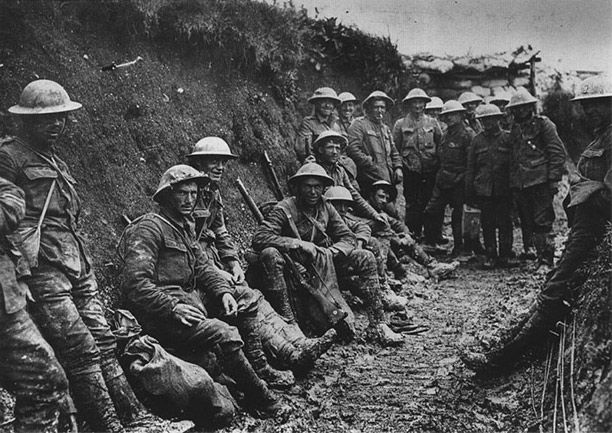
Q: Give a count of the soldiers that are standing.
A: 13